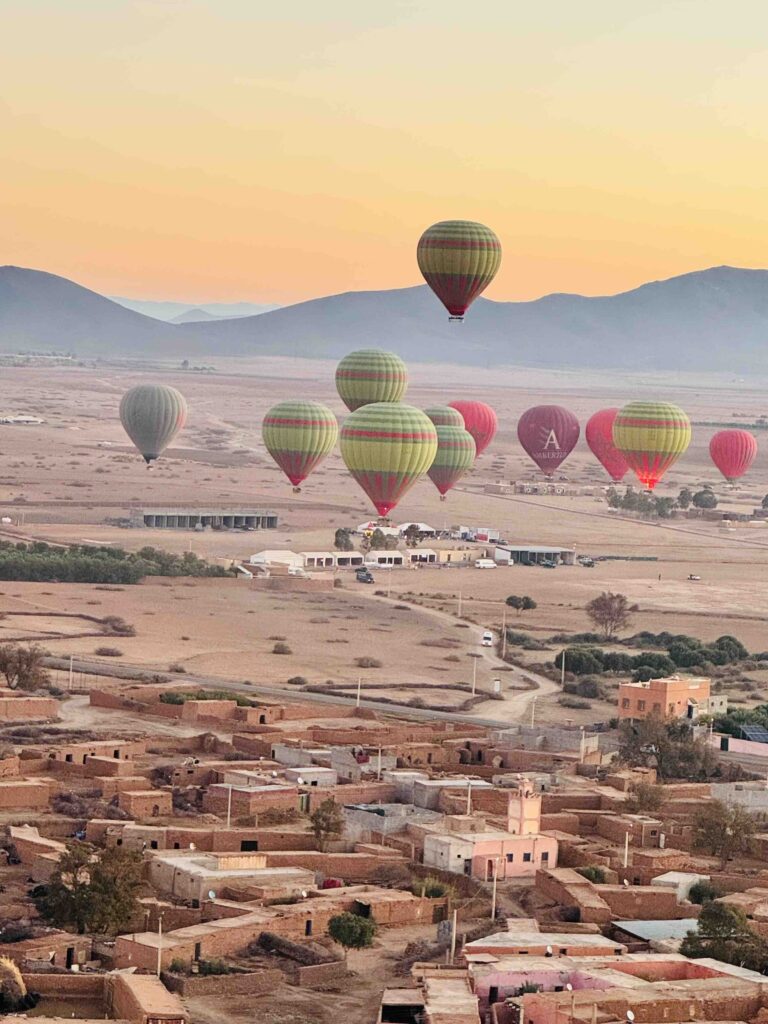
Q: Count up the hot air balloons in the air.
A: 12